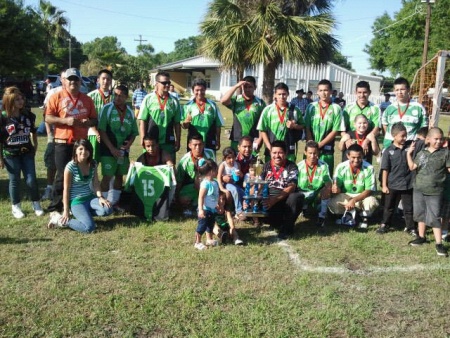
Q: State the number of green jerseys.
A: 13